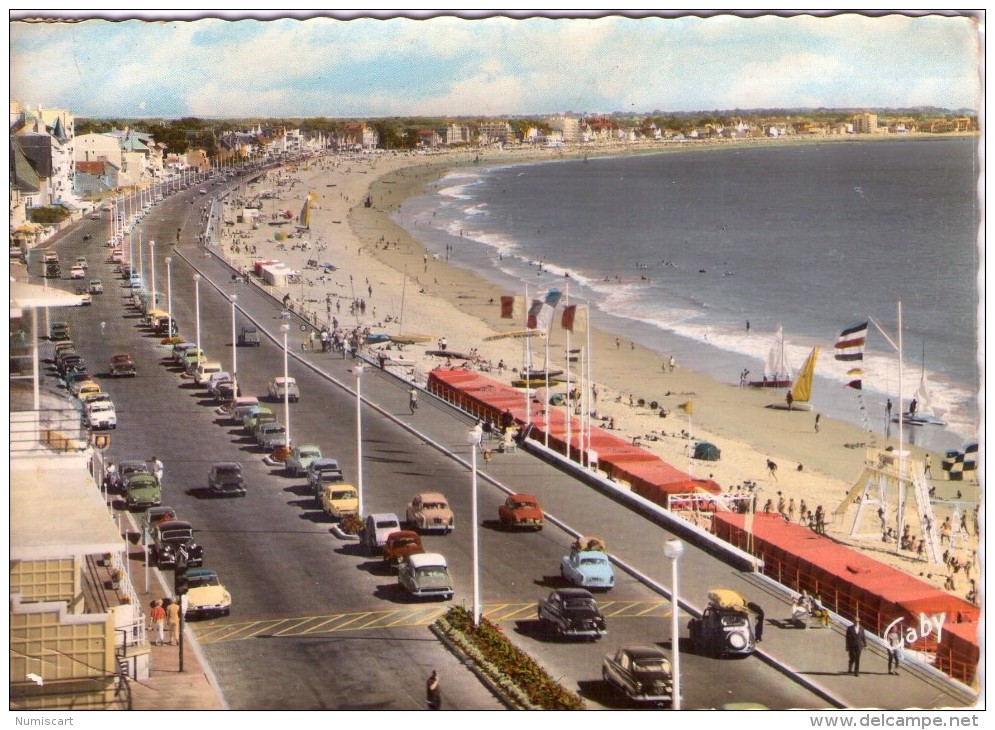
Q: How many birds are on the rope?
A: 0